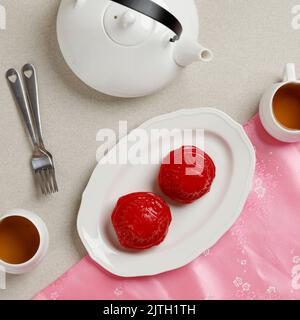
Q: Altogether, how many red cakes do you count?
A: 2